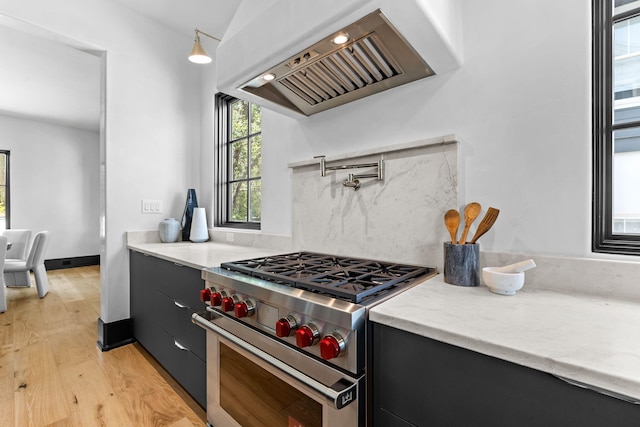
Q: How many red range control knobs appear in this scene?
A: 7